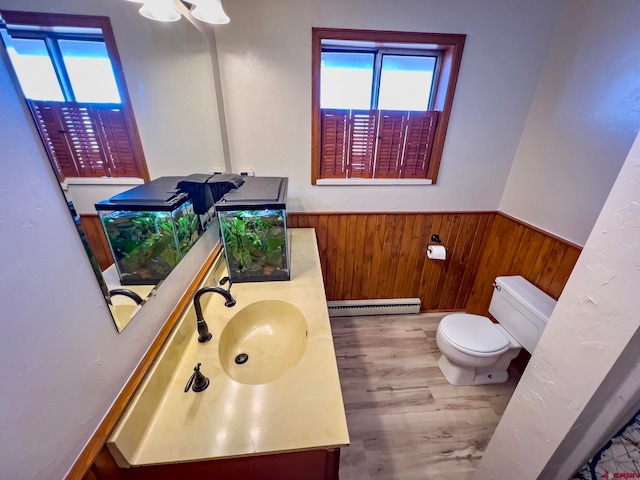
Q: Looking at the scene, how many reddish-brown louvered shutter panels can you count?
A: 4